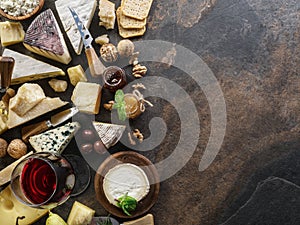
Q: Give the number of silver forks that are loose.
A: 0